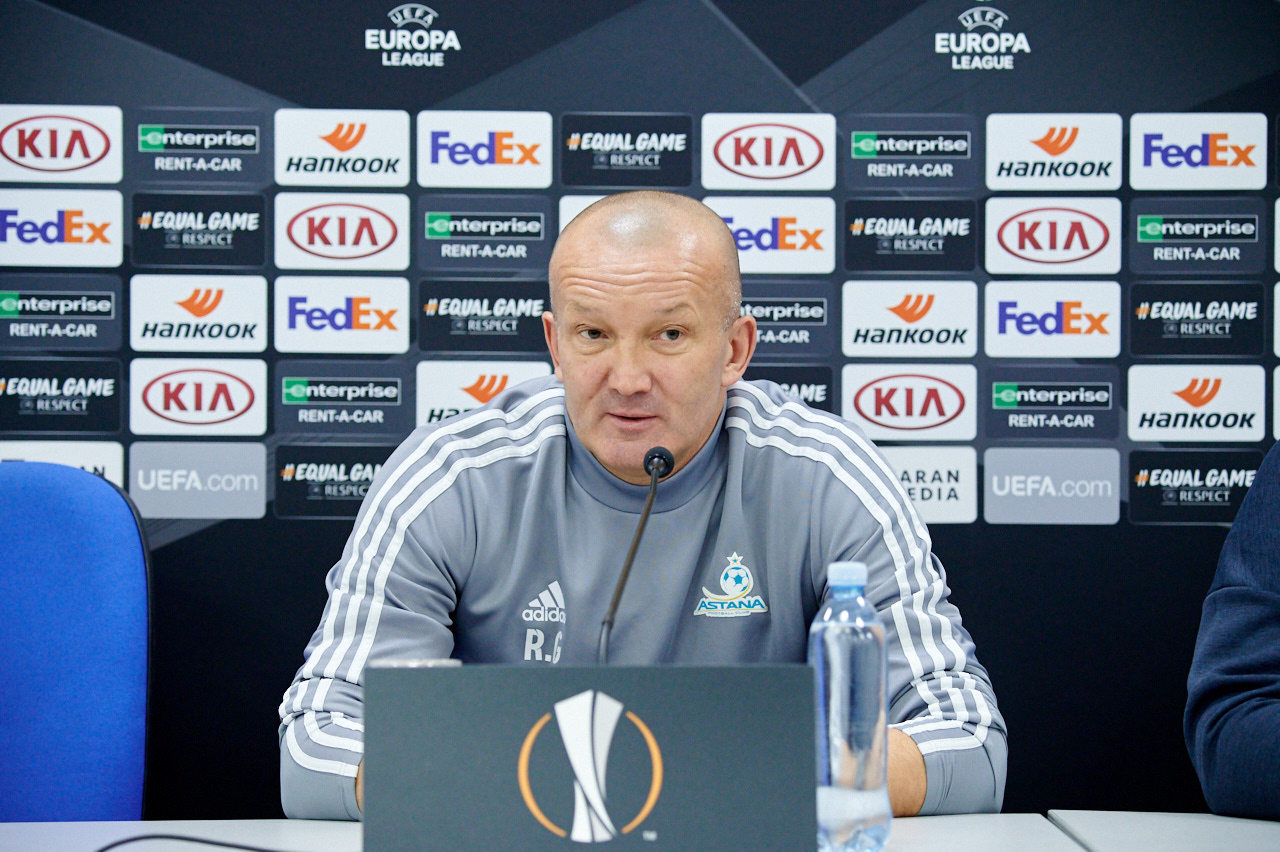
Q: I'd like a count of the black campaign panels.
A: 9